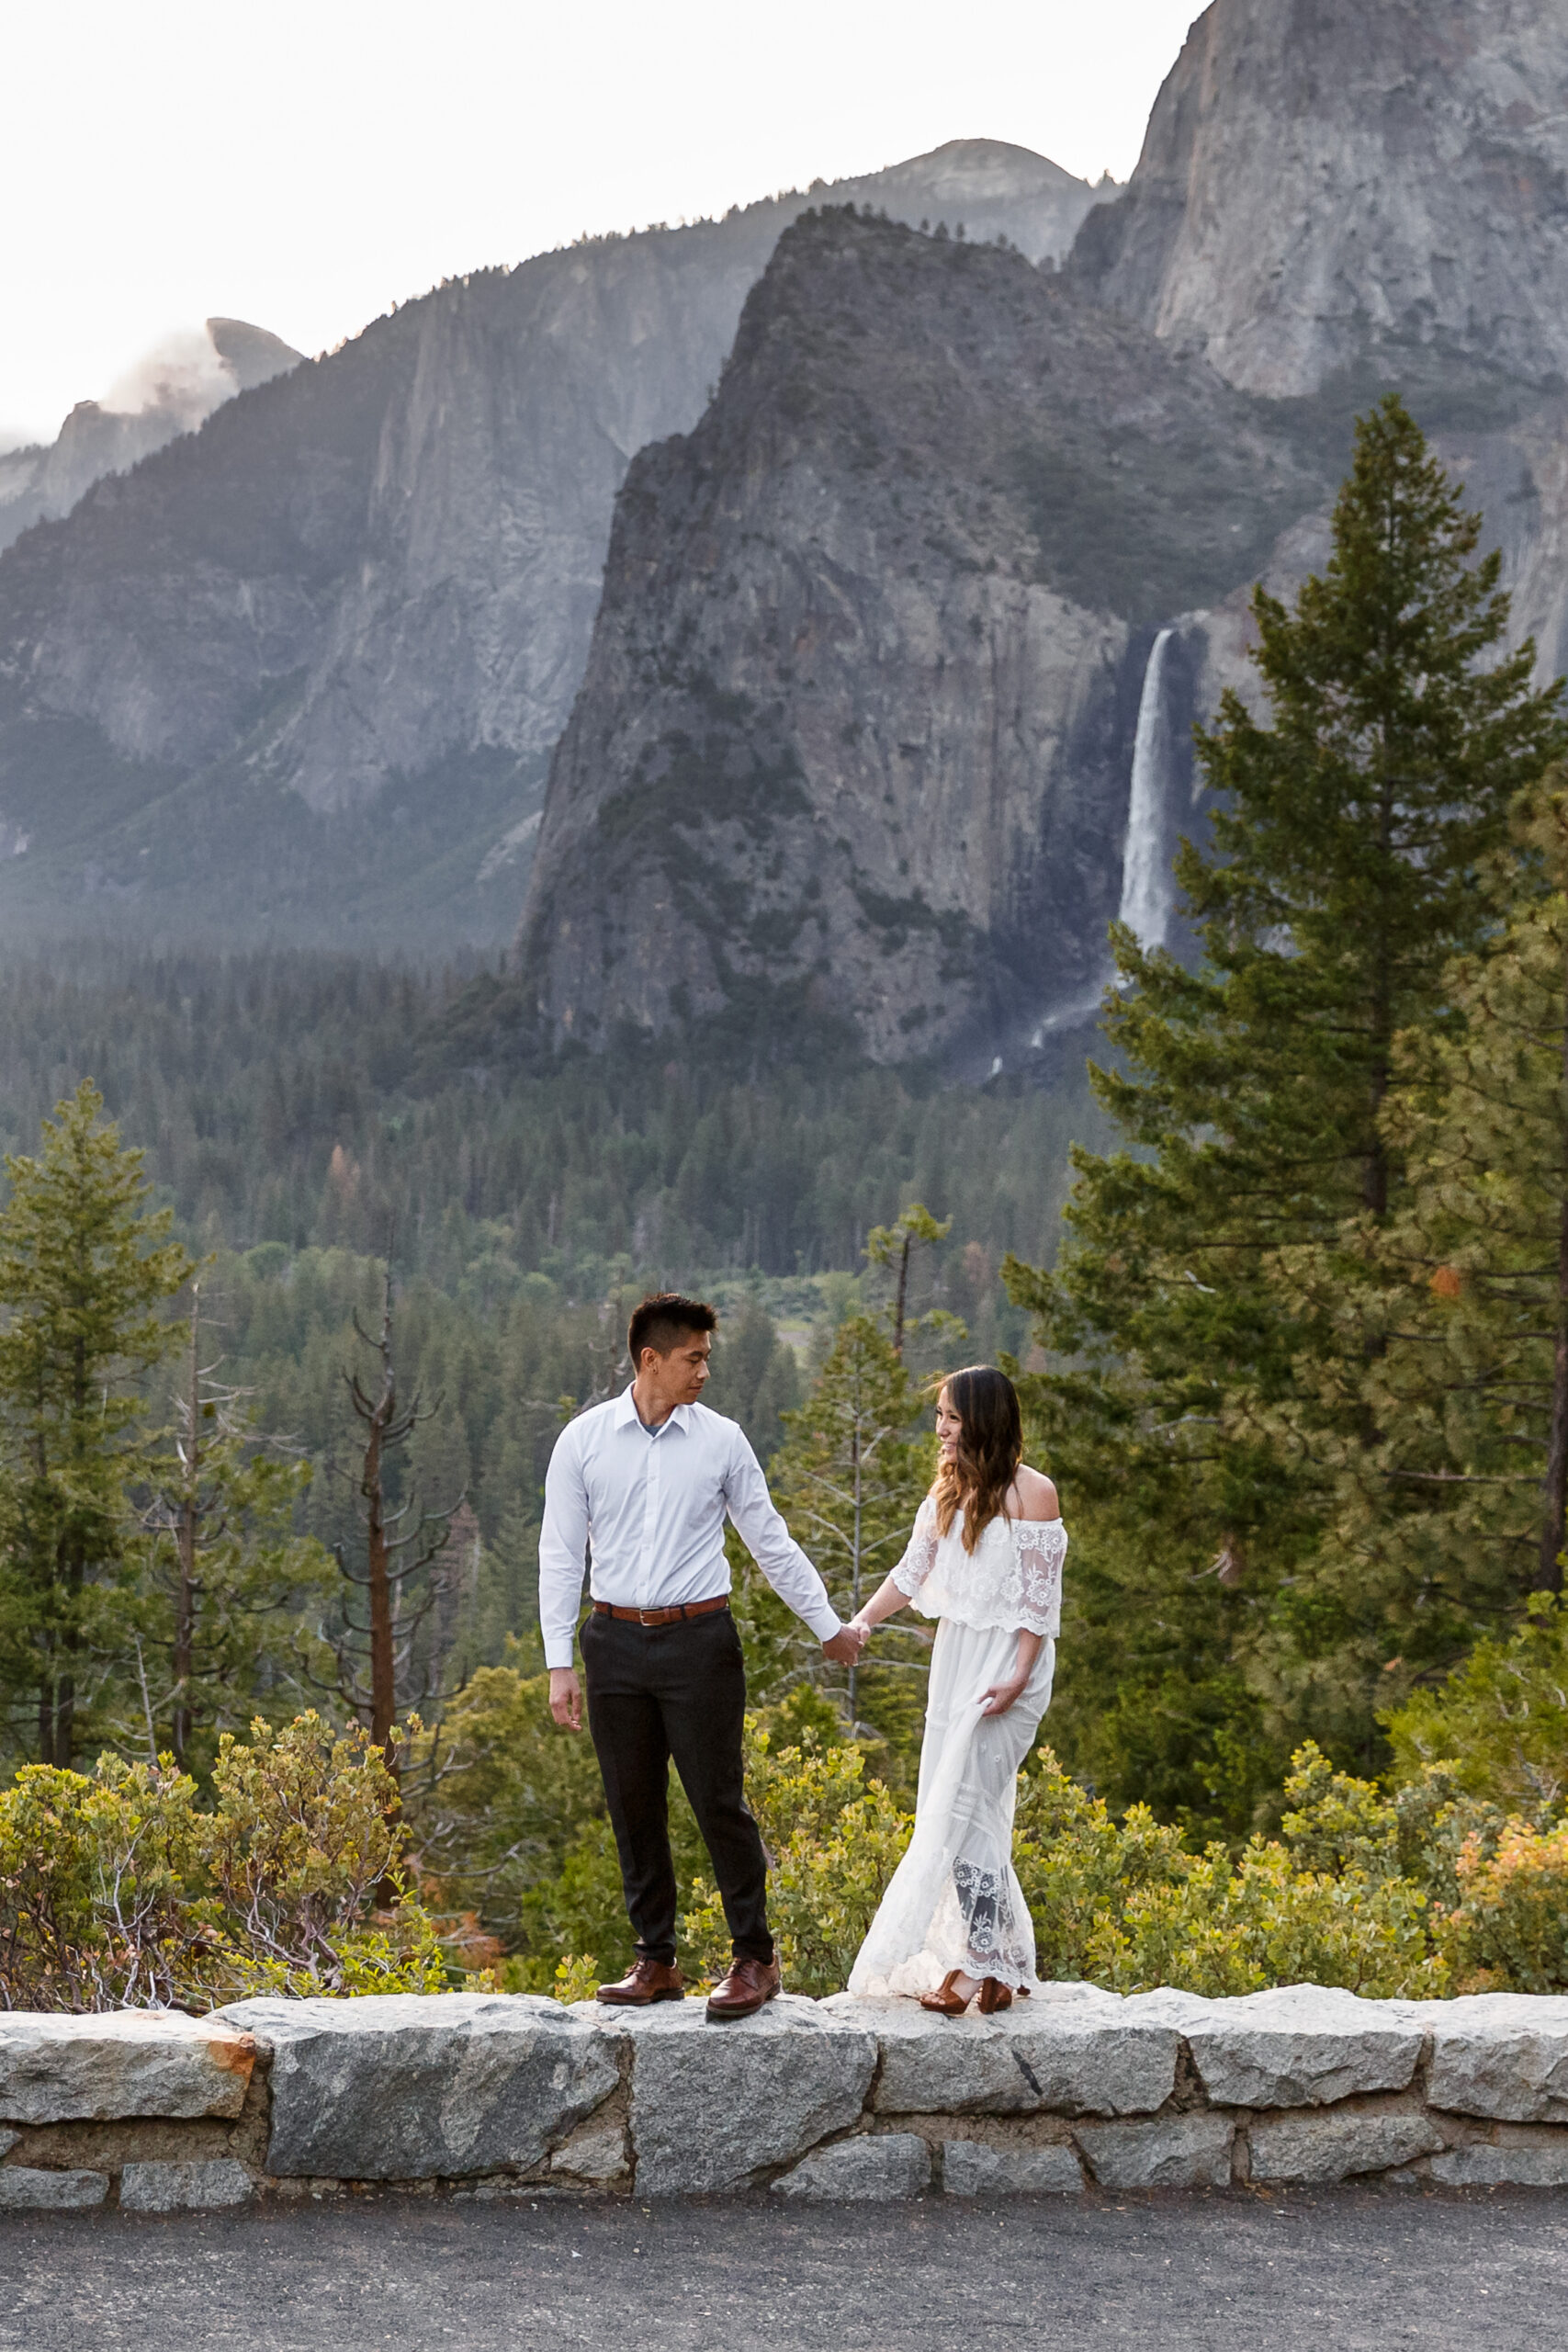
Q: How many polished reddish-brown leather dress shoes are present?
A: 2